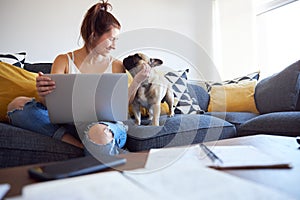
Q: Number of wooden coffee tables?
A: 1